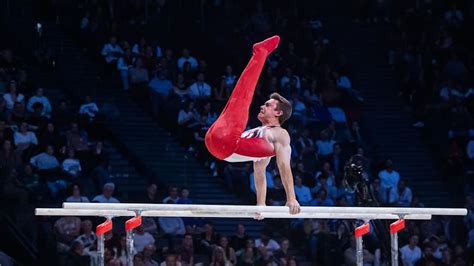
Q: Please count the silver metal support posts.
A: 4